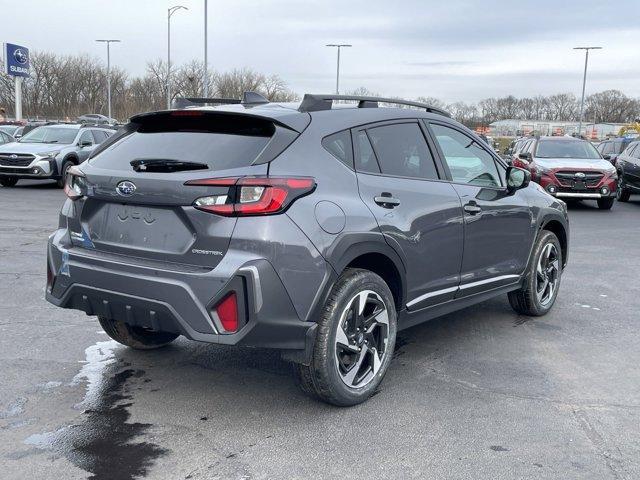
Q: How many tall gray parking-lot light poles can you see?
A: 5